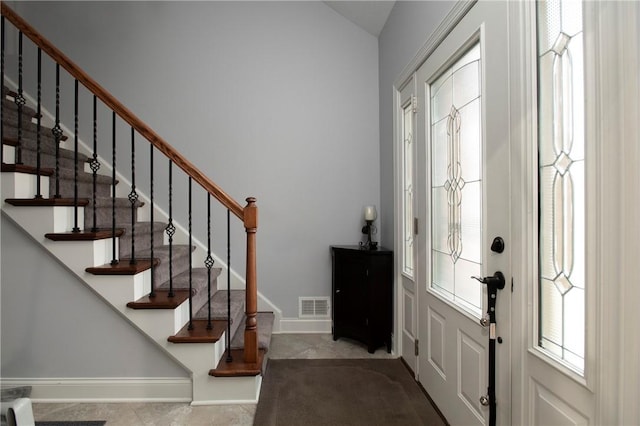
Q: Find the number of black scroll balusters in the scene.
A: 6